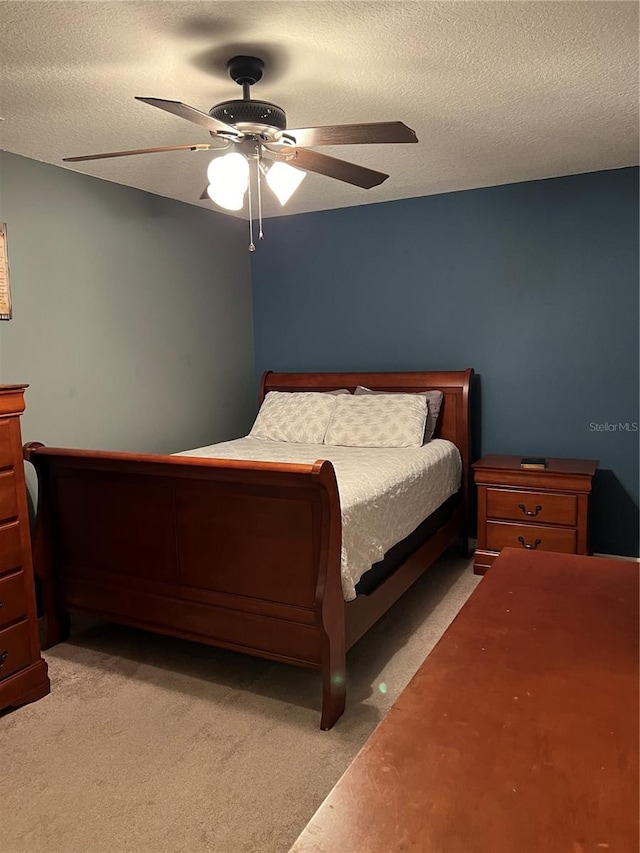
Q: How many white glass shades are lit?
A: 3